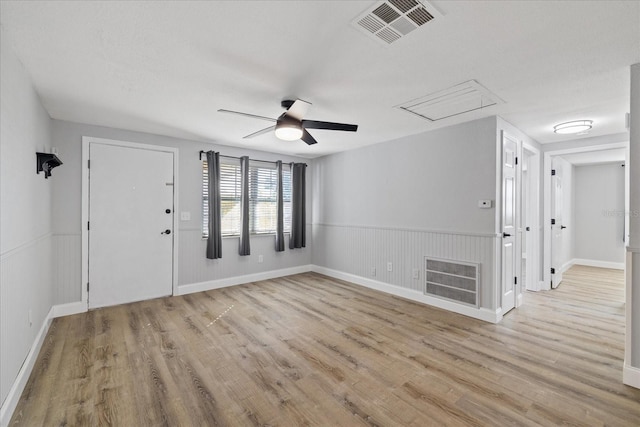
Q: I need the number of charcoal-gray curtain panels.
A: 4